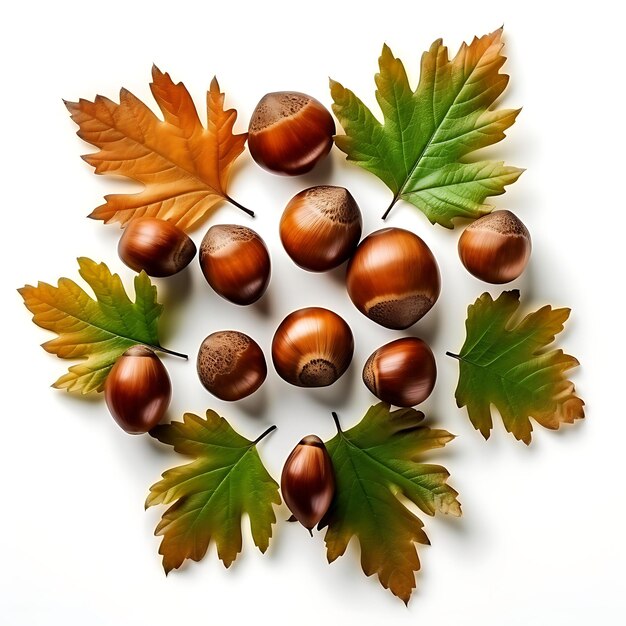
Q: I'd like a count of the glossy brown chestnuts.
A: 11